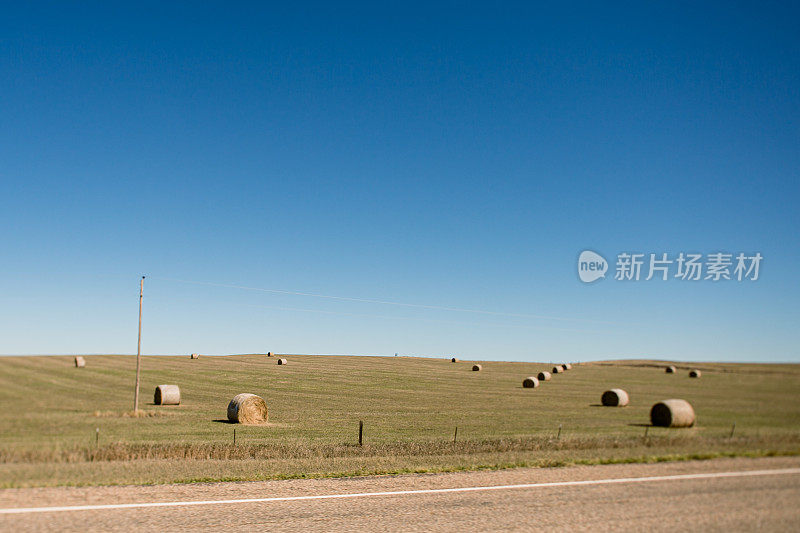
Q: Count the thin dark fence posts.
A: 7